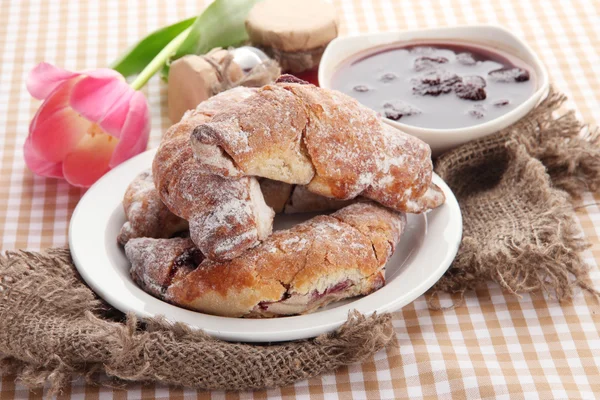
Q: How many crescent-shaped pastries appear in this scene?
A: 4